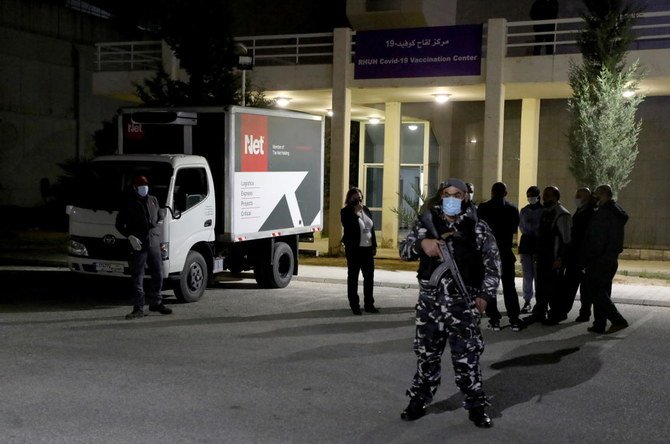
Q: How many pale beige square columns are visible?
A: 4